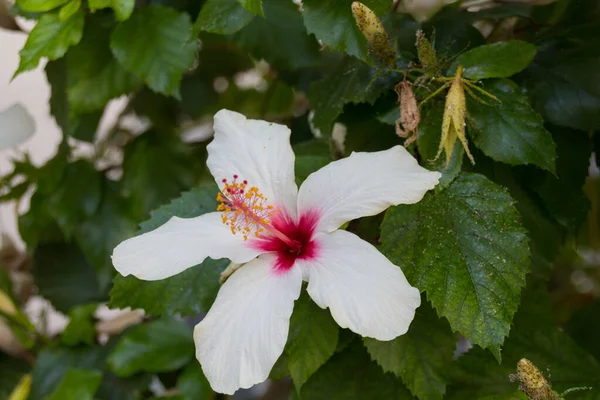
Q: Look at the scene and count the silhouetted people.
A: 0